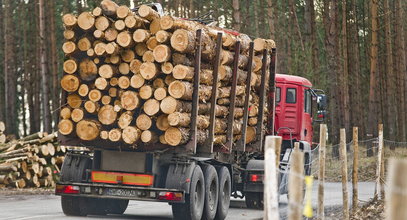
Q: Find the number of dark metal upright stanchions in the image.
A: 6